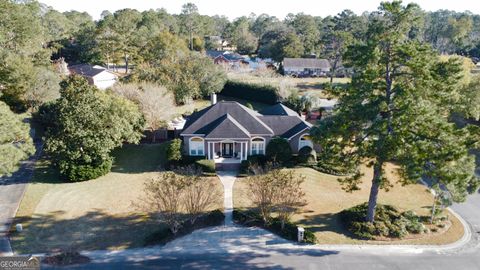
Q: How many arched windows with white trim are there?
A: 3